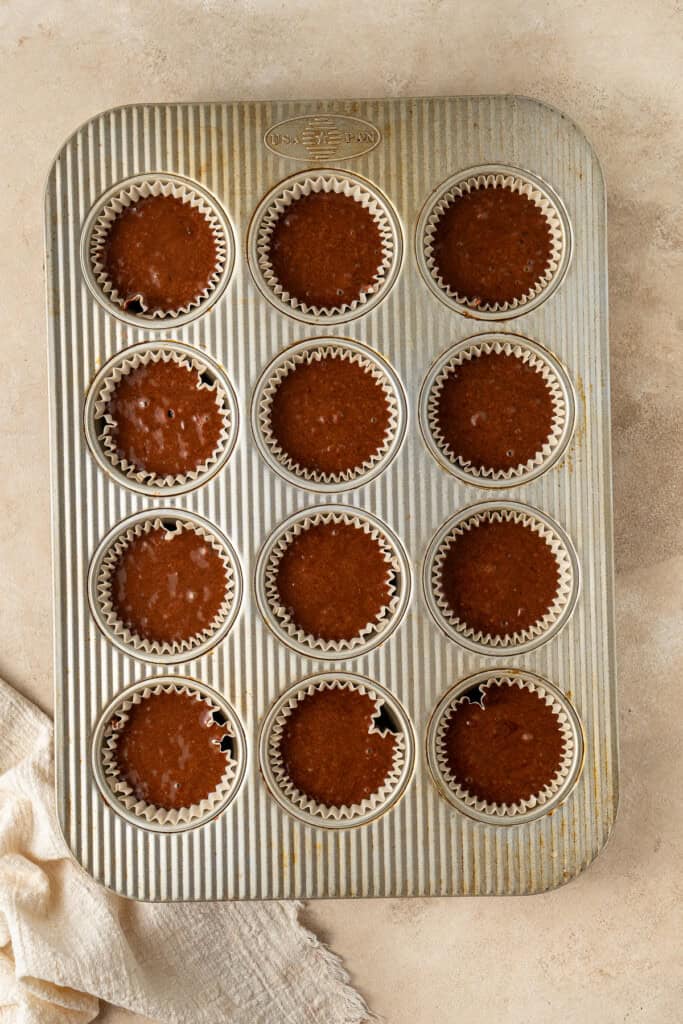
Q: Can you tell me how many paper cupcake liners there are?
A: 12